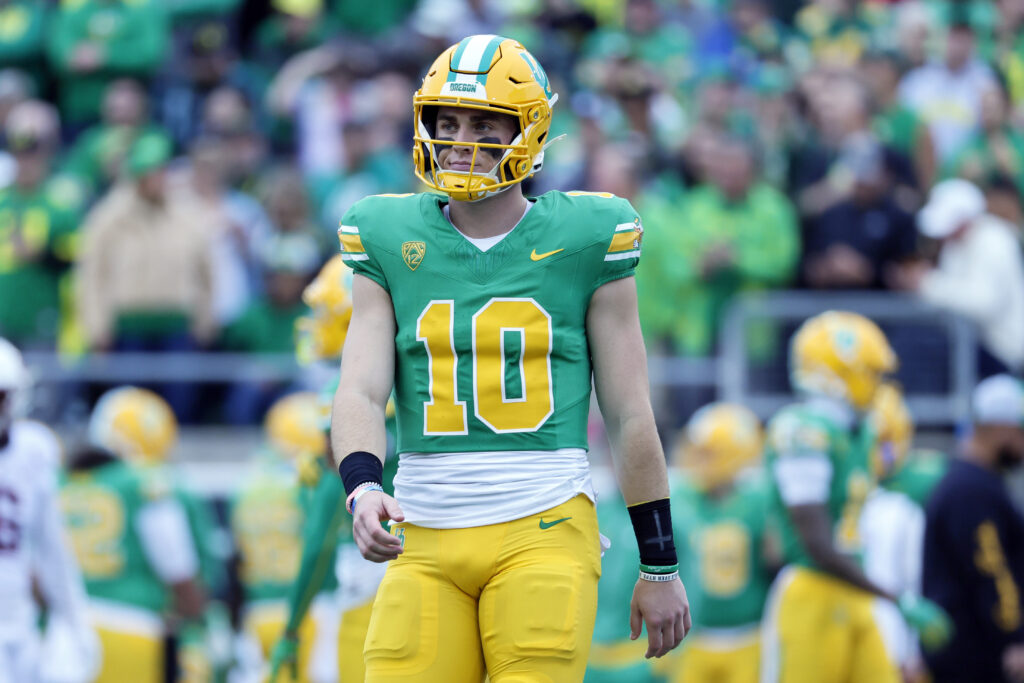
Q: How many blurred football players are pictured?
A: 7